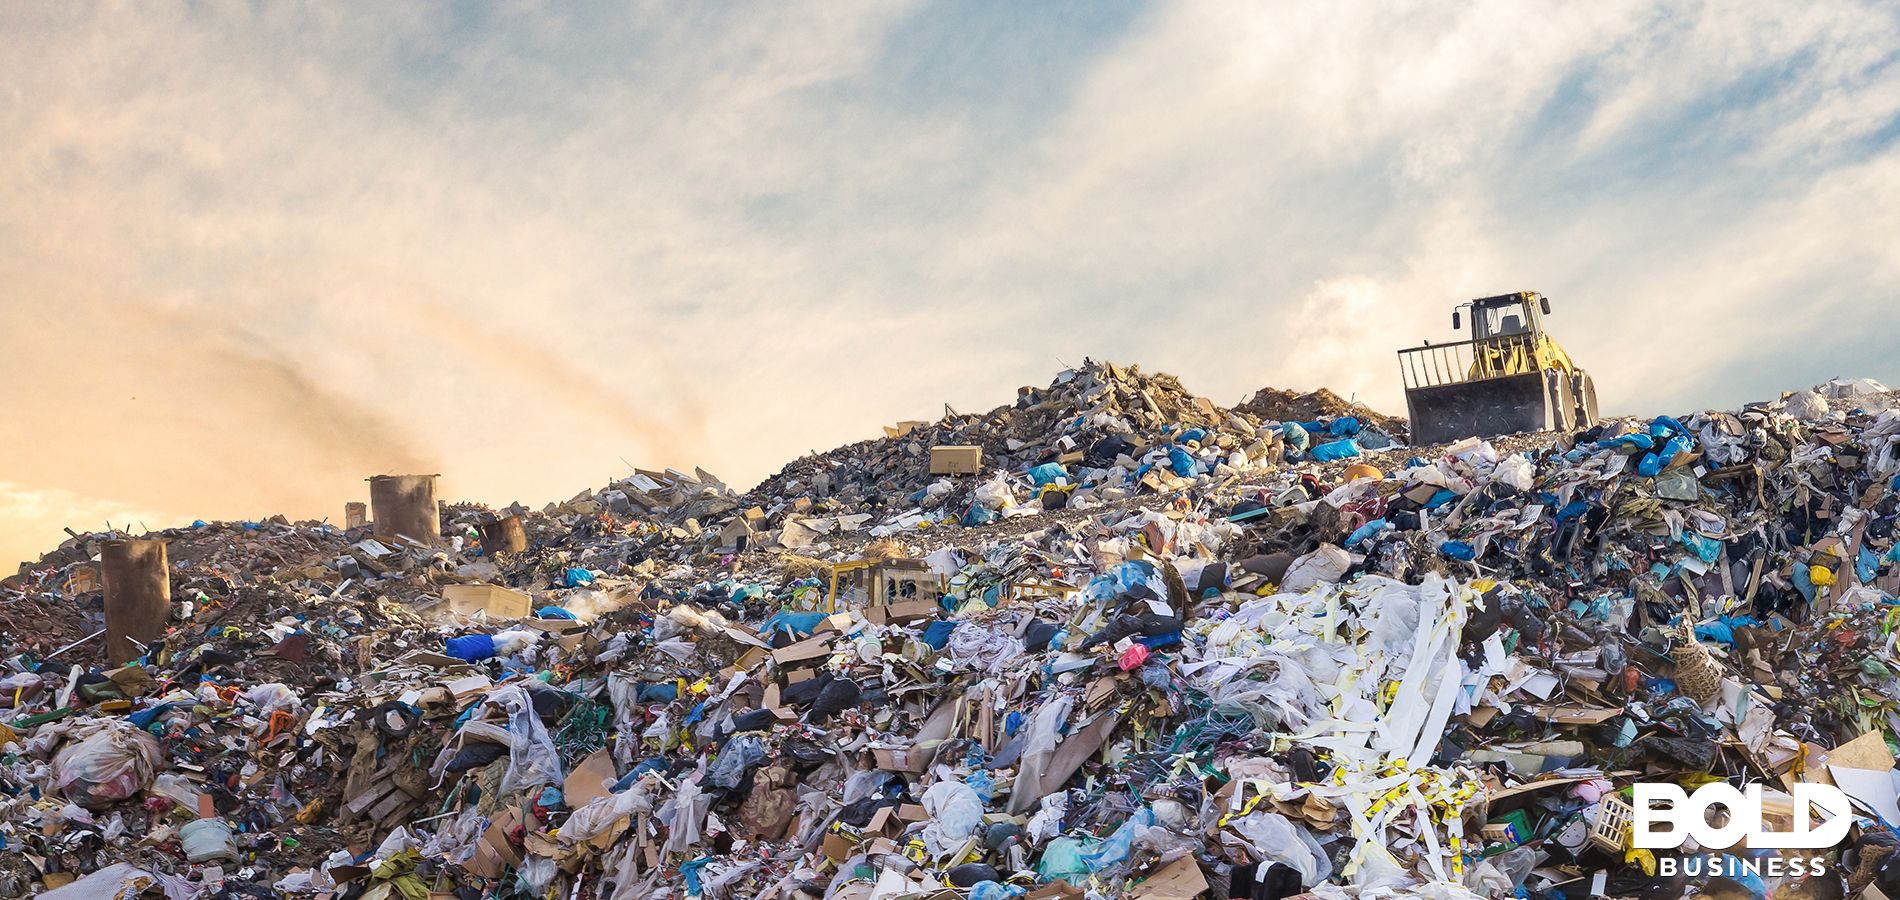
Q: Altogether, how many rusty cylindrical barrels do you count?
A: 3